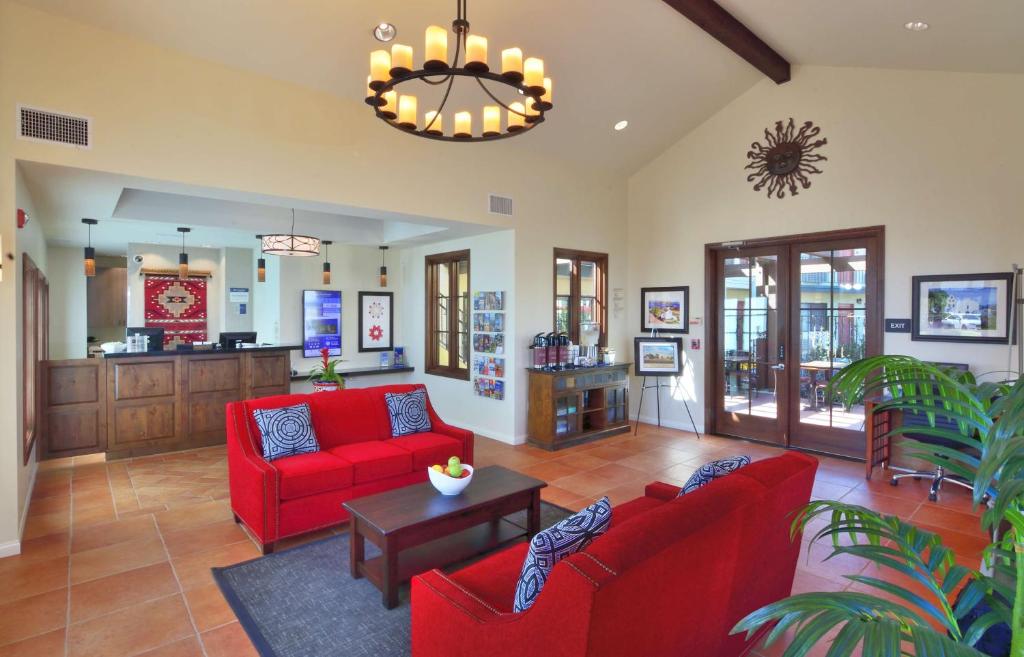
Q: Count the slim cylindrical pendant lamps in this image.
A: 5